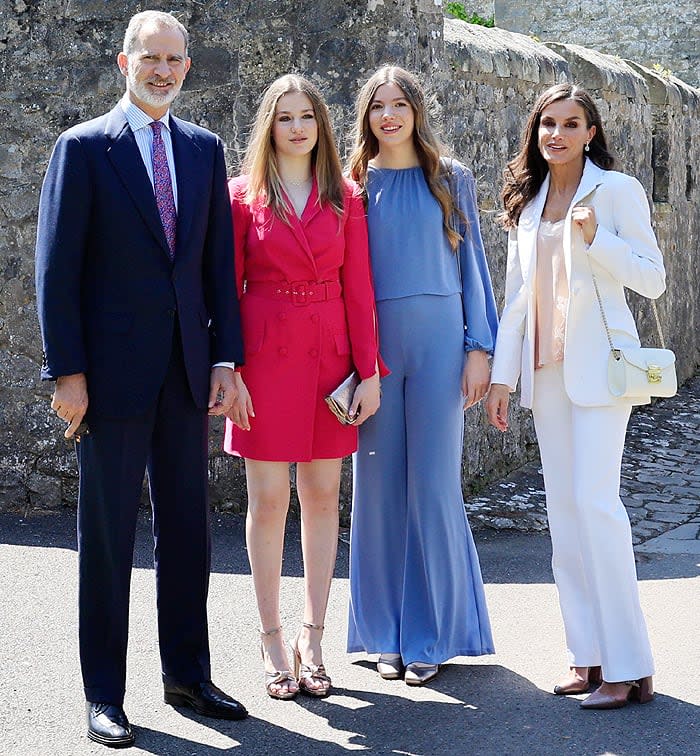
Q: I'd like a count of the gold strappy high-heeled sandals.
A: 2